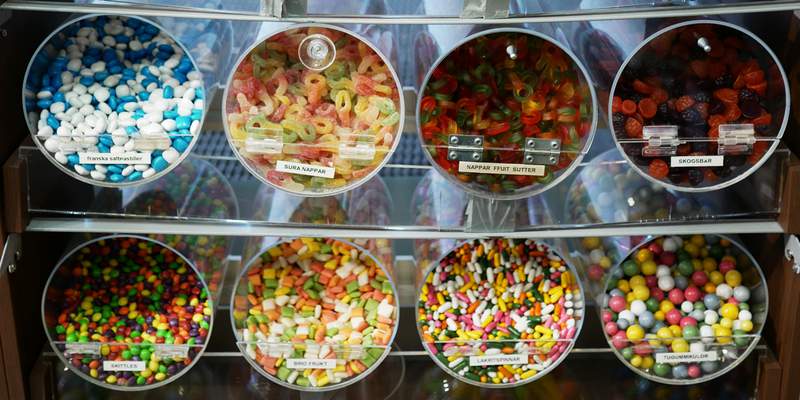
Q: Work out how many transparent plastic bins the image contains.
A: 8